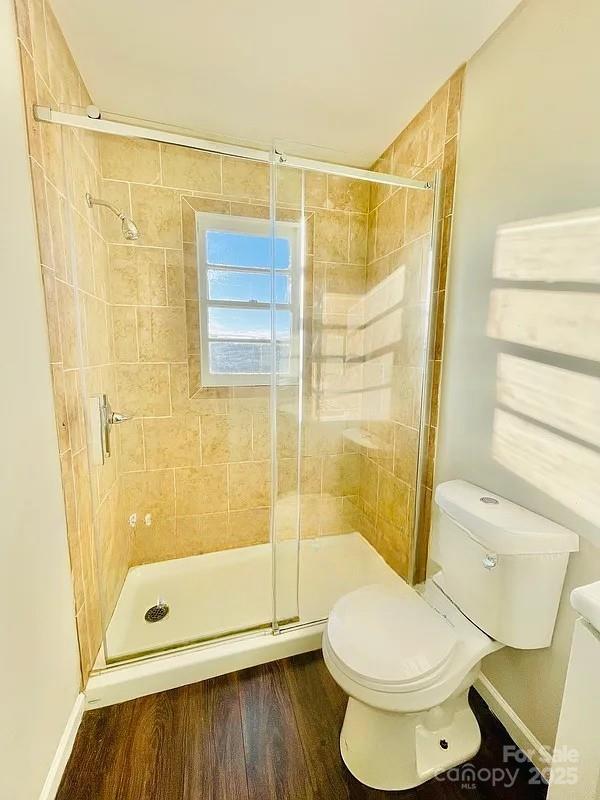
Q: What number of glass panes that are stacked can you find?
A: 4